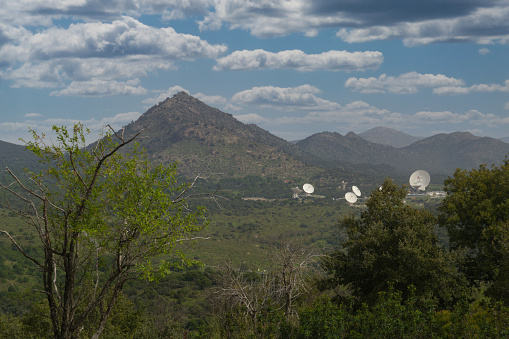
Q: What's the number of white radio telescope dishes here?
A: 4